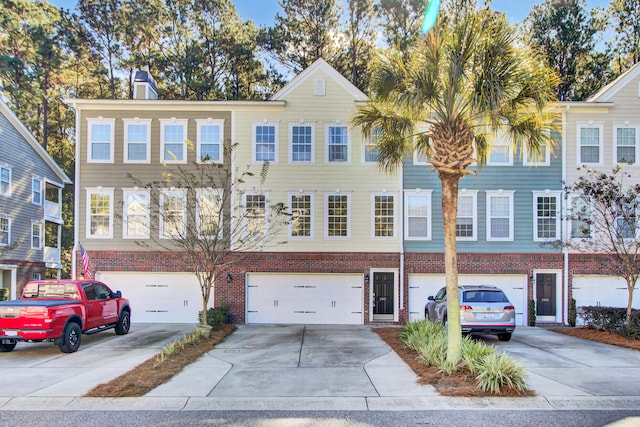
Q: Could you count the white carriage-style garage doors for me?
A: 4